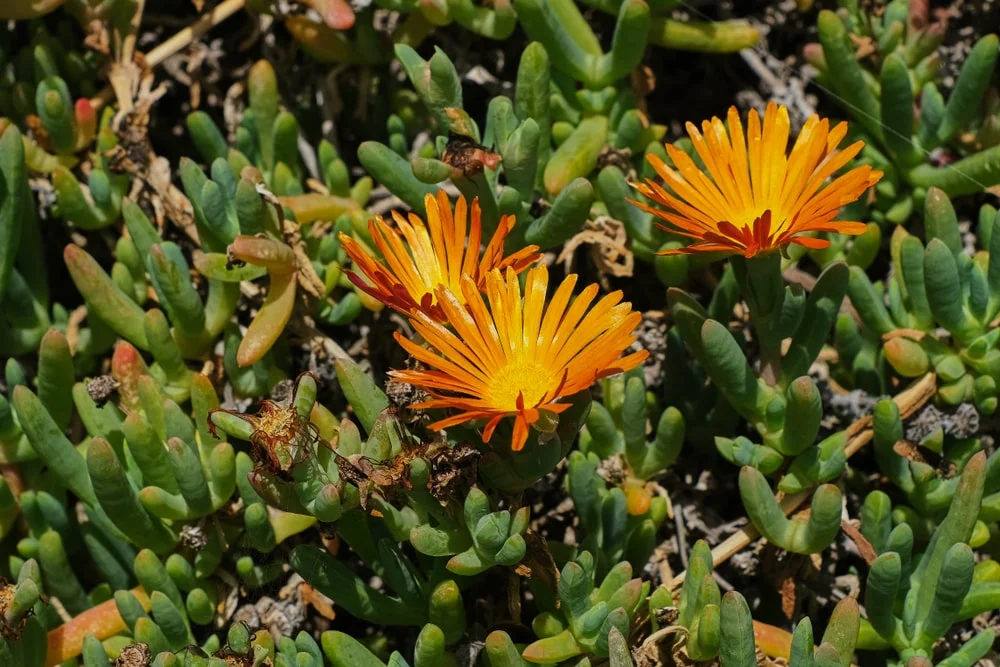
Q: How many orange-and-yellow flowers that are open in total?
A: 3